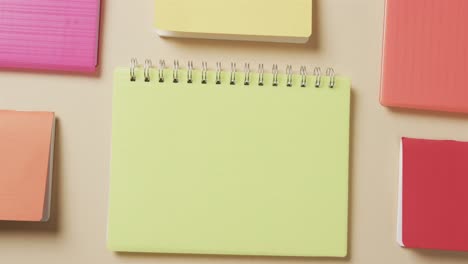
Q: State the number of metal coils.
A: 15